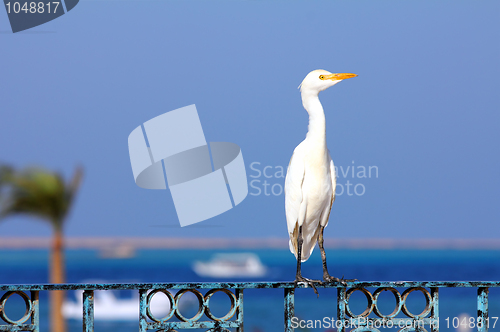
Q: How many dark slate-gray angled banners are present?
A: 1